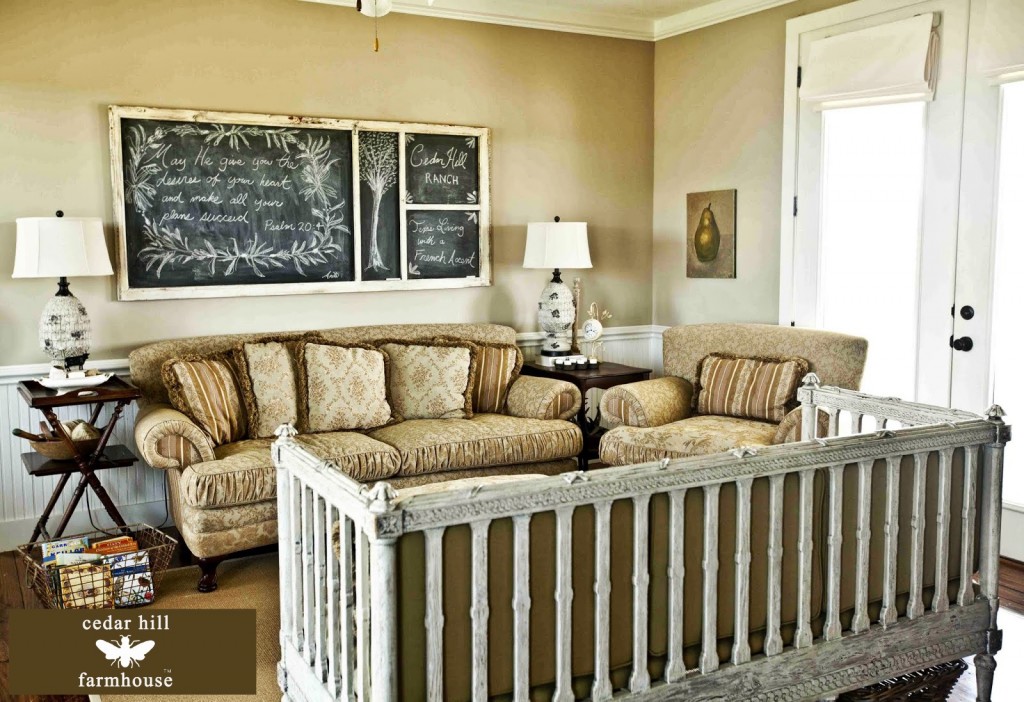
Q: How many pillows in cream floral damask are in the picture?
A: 3